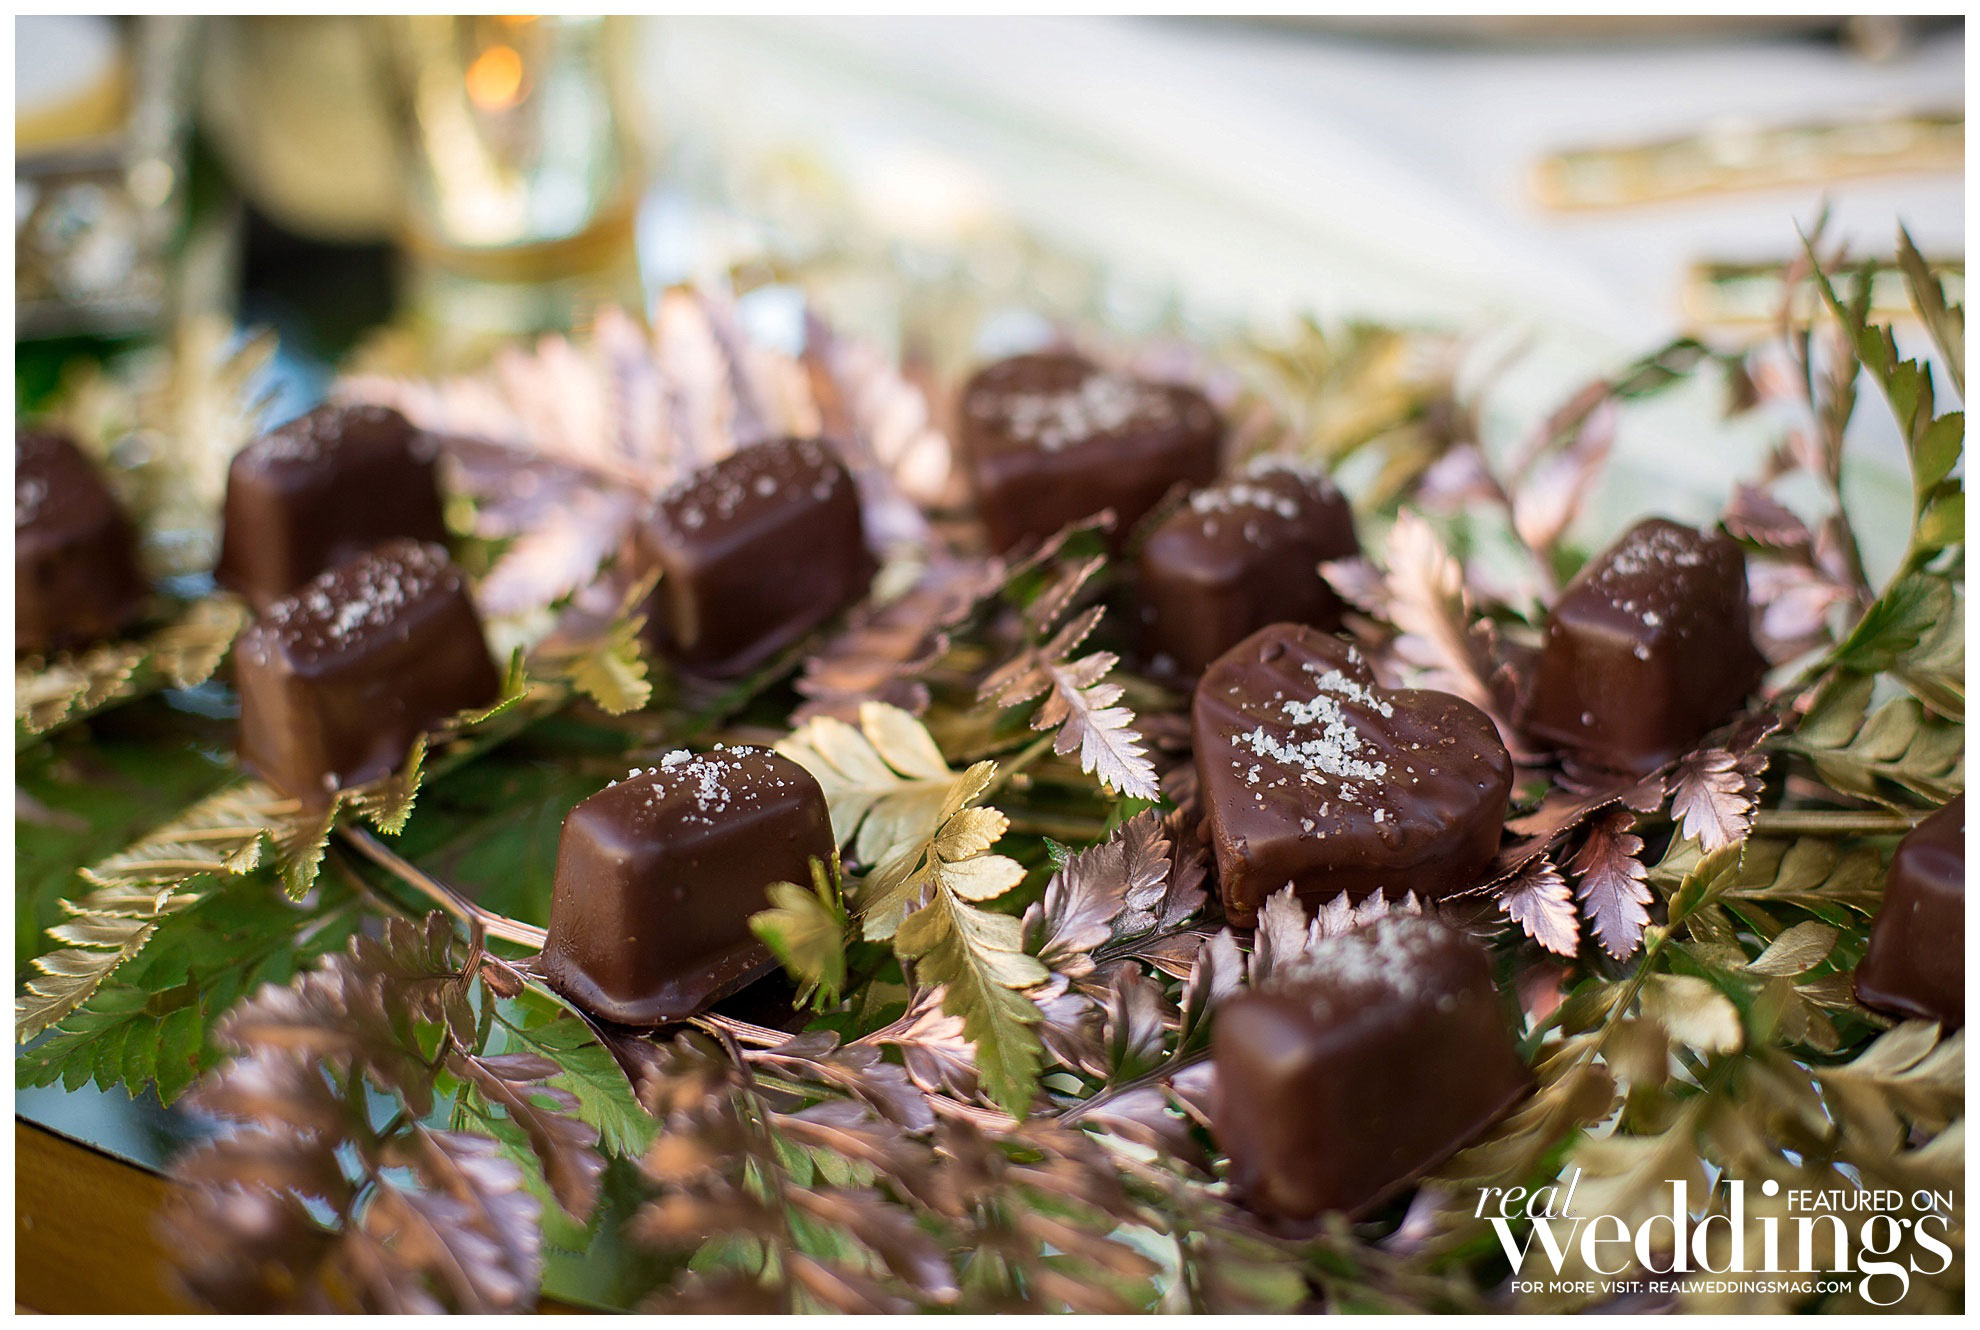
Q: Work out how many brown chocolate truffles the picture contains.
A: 11